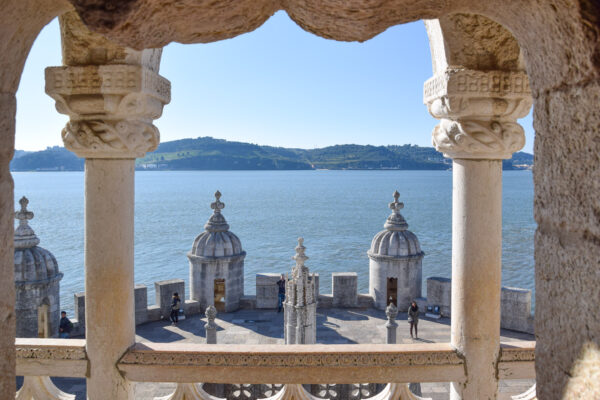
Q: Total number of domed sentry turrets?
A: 3